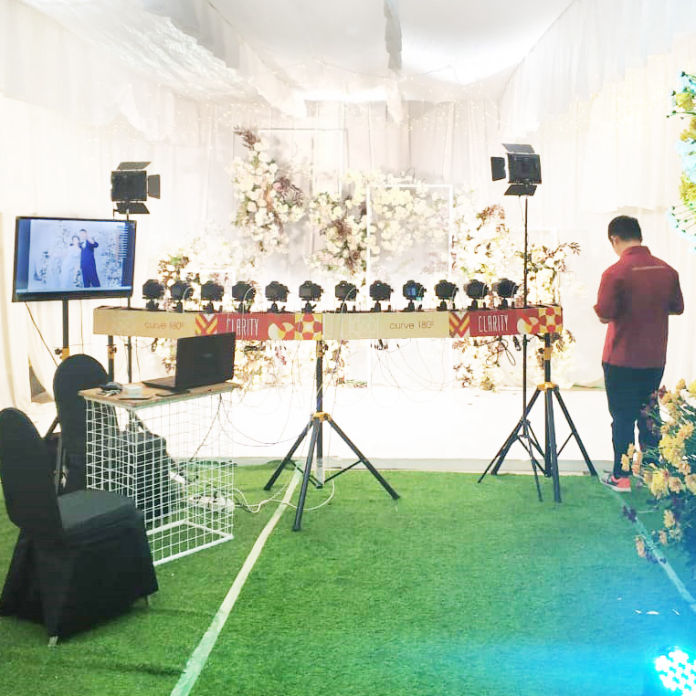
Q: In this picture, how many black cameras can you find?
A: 12